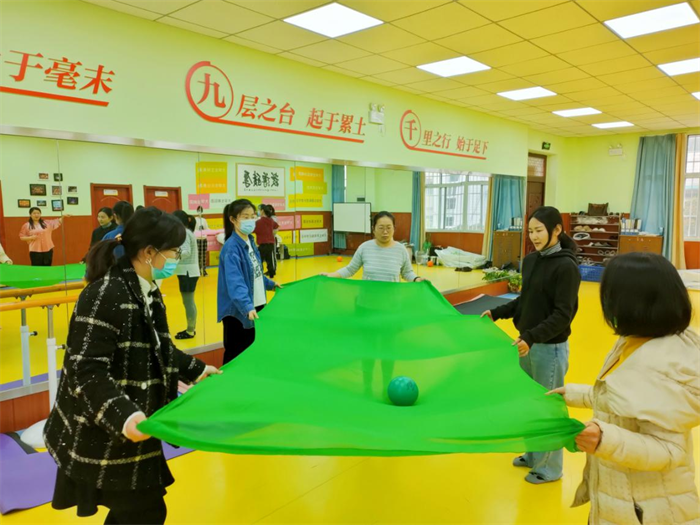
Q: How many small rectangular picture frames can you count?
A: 9